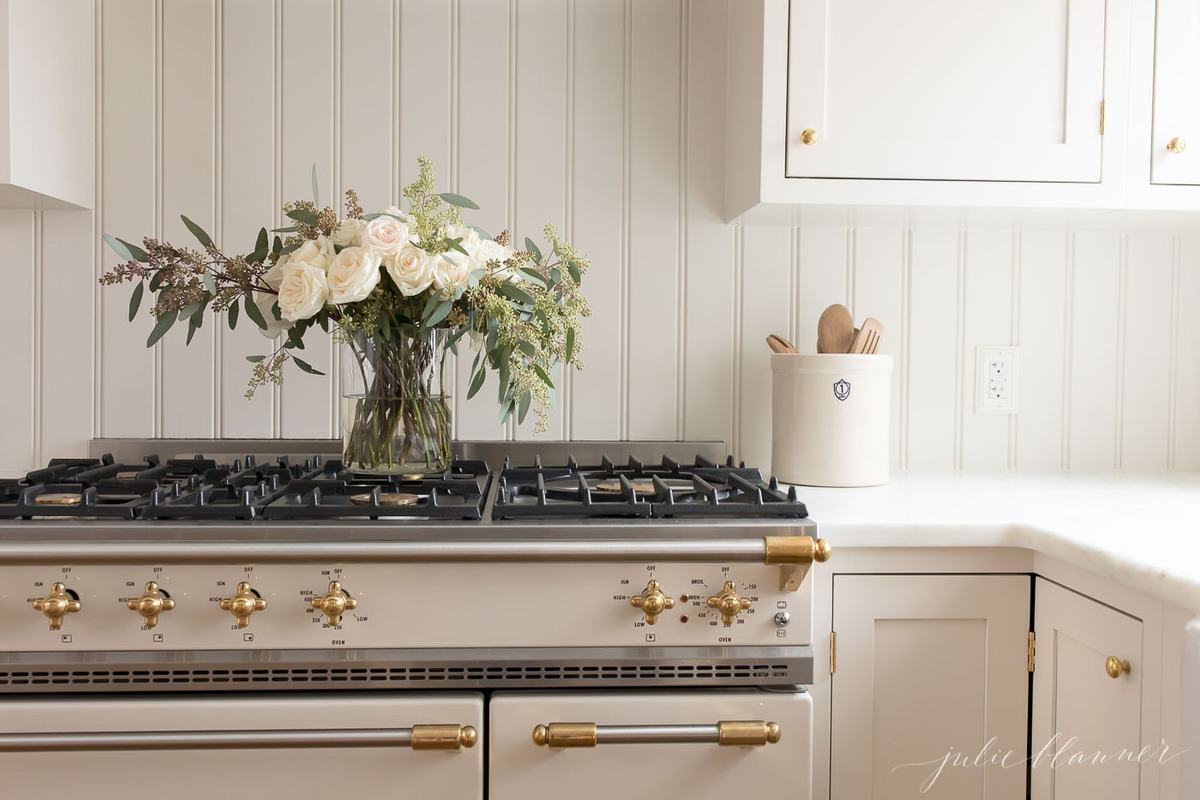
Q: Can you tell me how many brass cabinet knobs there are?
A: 3